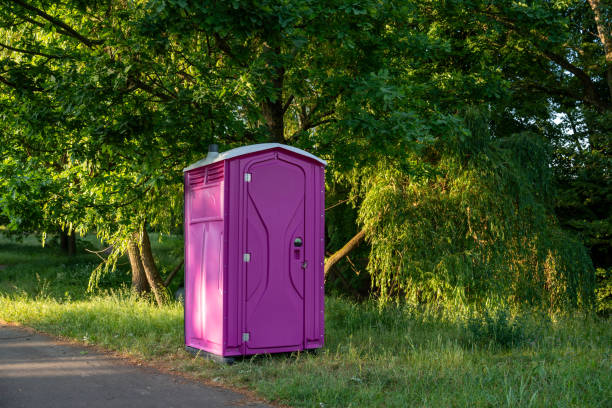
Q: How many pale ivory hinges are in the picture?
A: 3